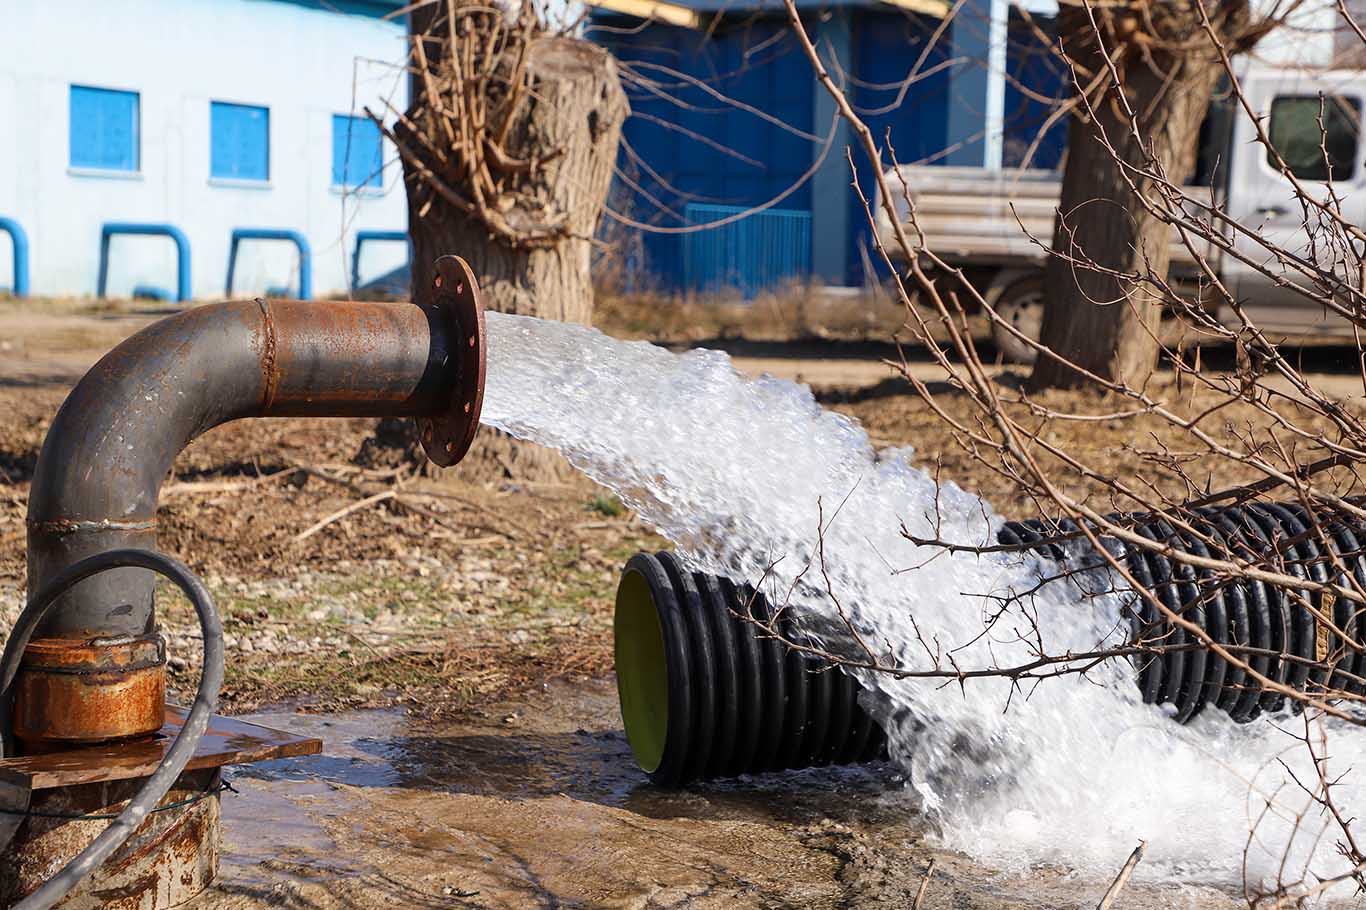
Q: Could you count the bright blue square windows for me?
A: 3